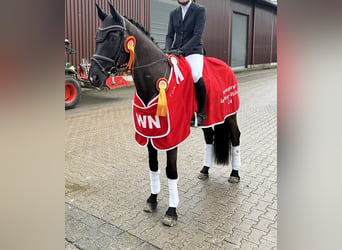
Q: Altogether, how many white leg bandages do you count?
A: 4